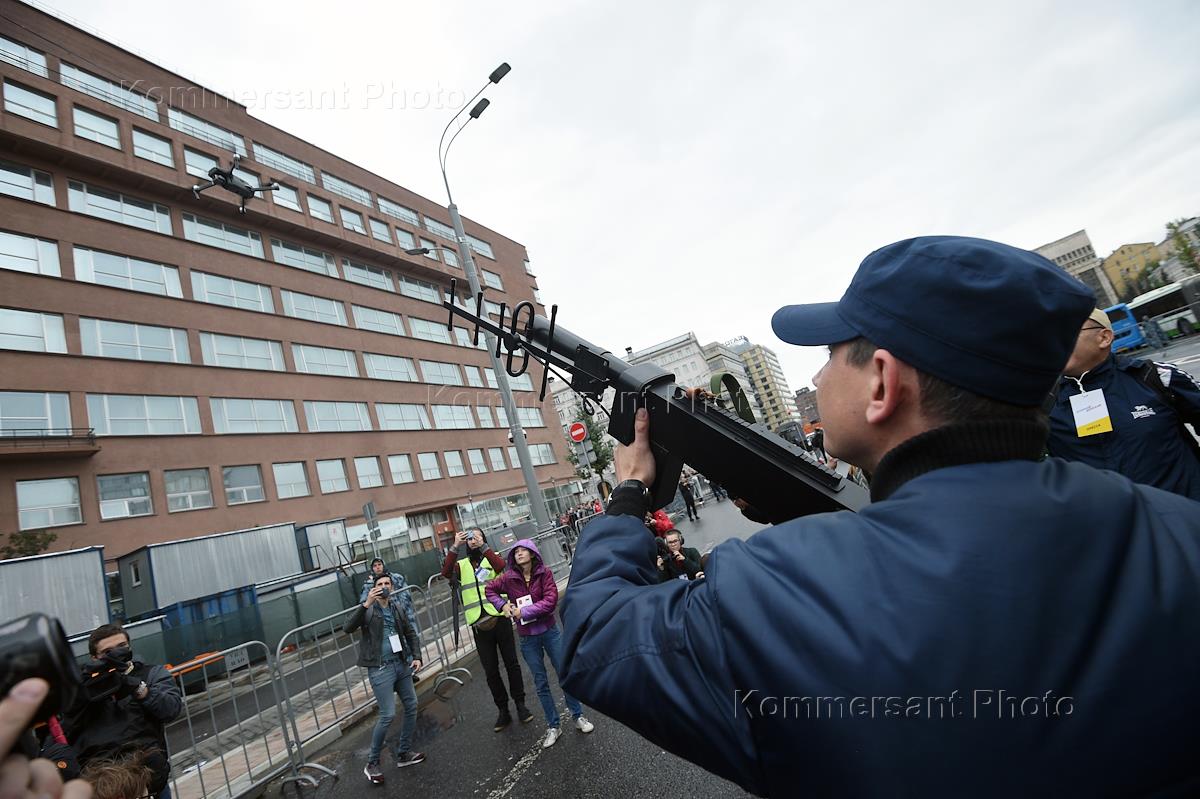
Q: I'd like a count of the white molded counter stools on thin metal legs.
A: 0